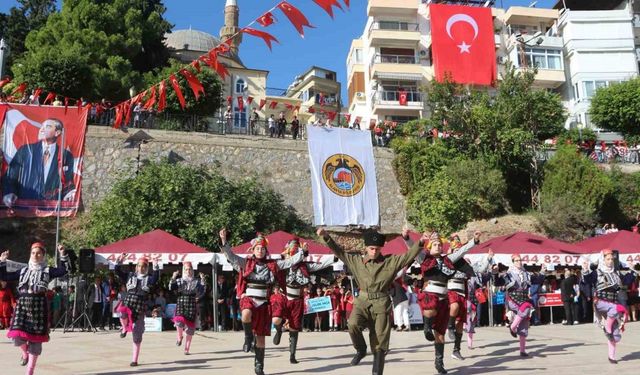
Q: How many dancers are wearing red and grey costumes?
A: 4